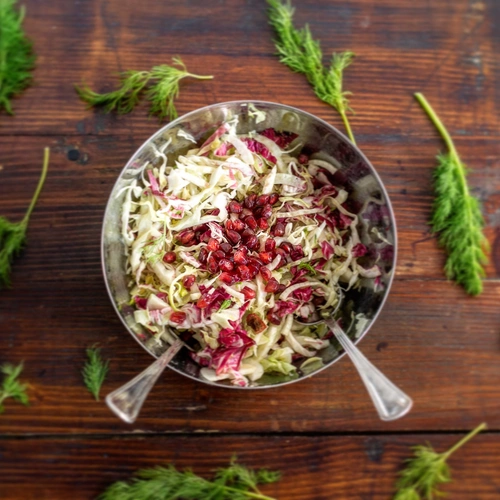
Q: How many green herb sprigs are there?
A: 9